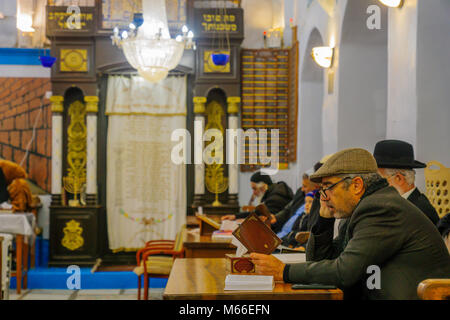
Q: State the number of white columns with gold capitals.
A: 4